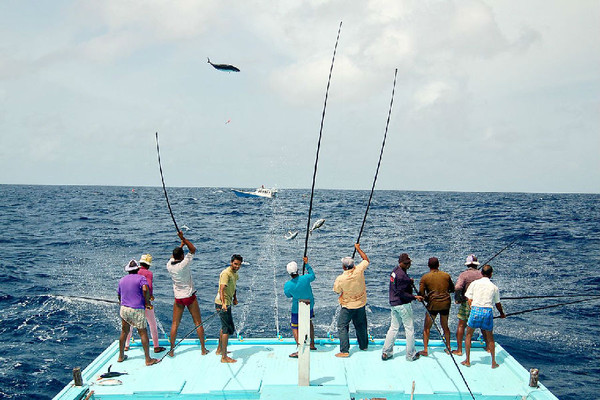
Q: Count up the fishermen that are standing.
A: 10